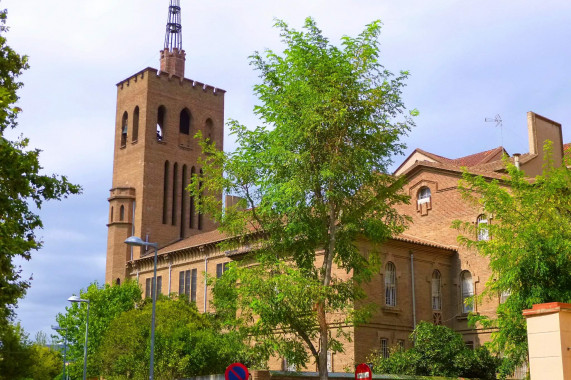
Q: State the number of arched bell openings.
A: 5